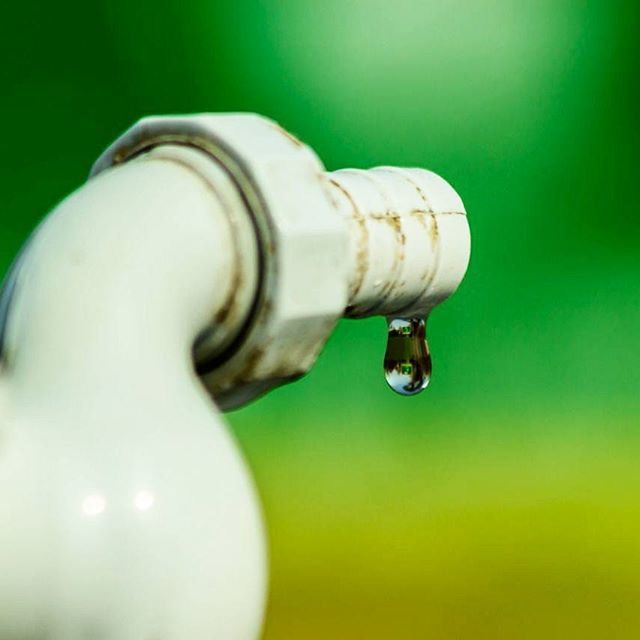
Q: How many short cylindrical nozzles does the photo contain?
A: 1